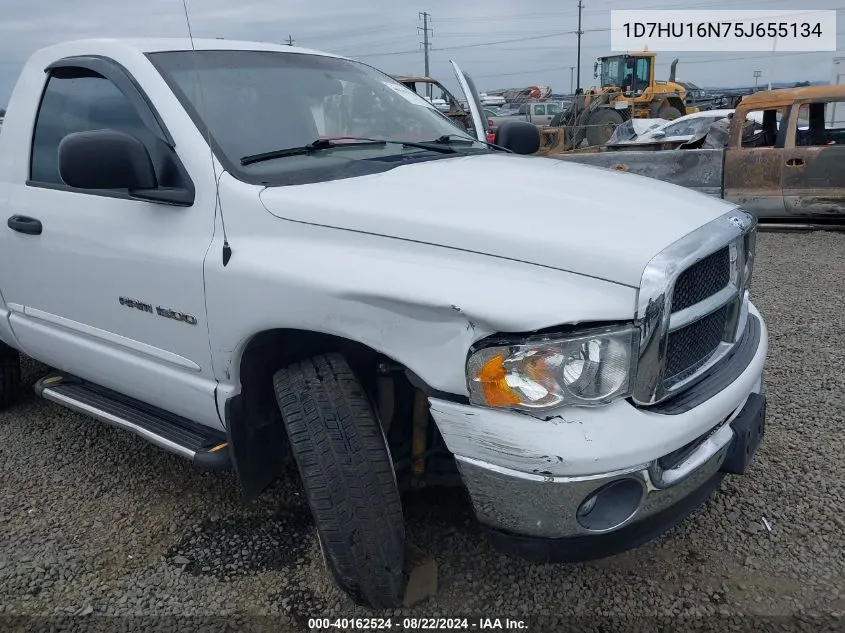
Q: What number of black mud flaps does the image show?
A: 1